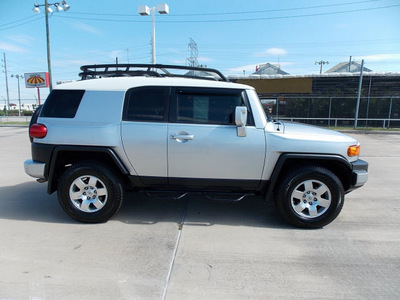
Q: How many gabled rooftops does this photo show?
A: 2